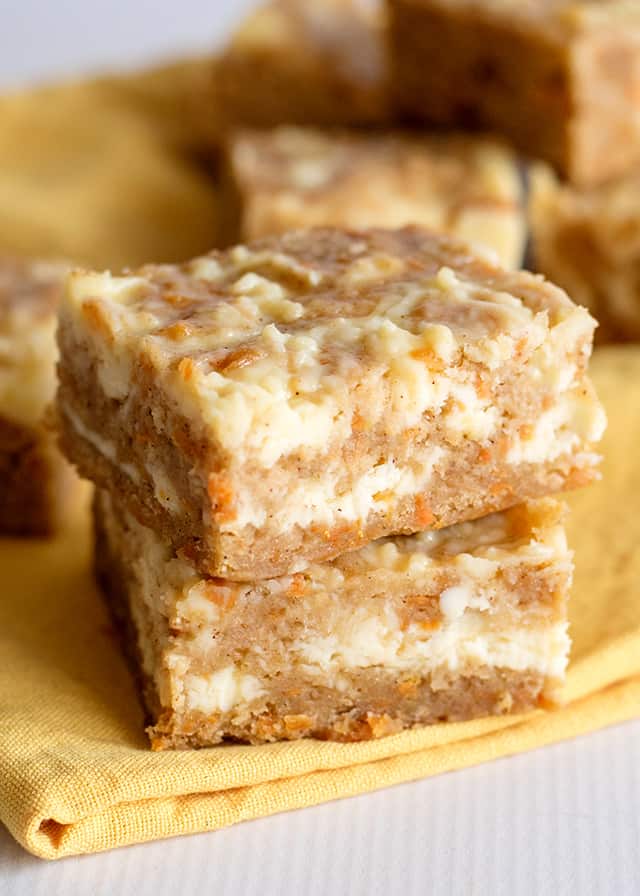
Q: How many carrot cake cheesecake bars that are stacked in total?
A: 2